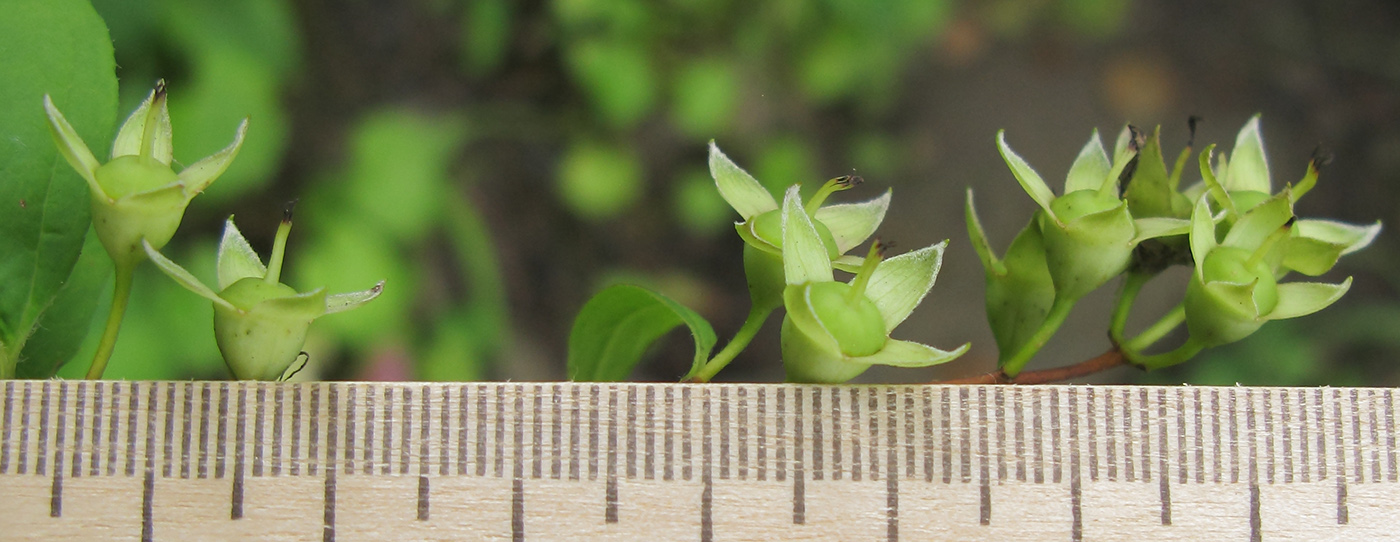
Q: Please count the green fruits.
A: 9